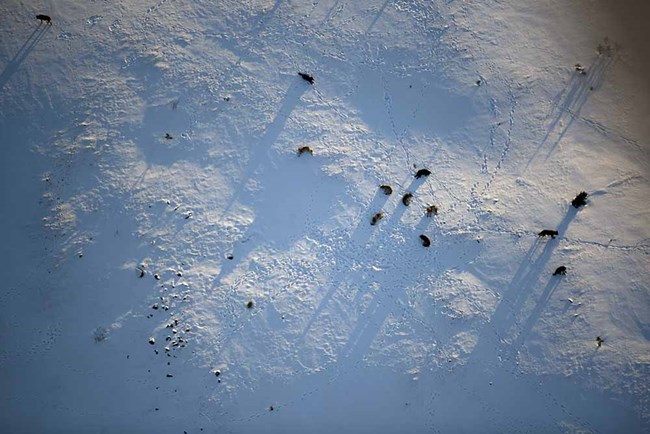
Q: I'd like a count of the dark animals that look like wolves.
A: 11